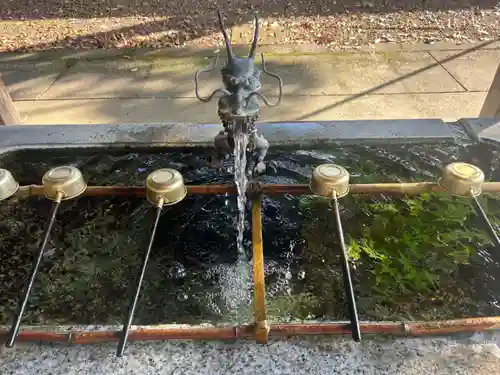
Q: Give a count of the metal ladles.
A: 5